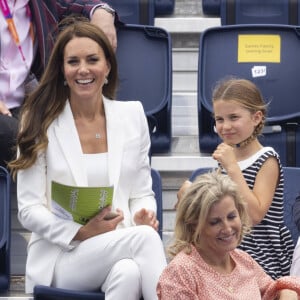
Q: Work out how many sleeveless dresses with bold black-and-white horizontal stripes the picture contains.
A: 1